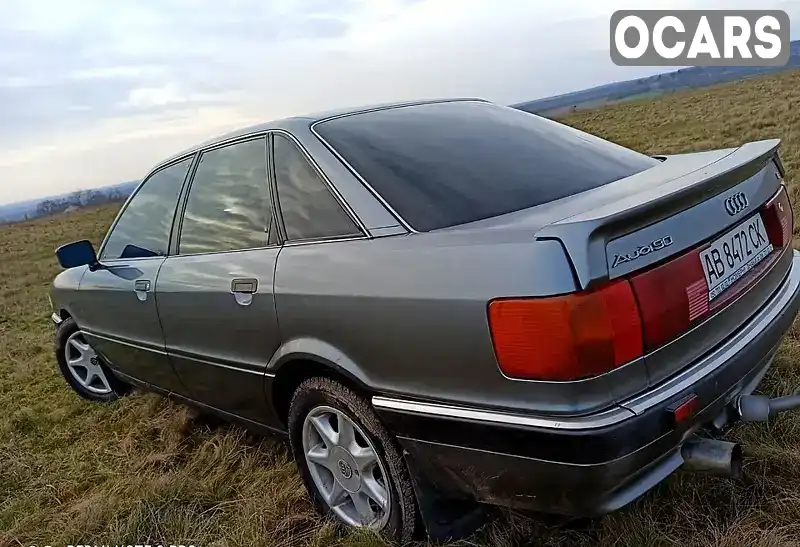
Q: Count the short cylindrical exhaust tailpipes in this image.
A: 1